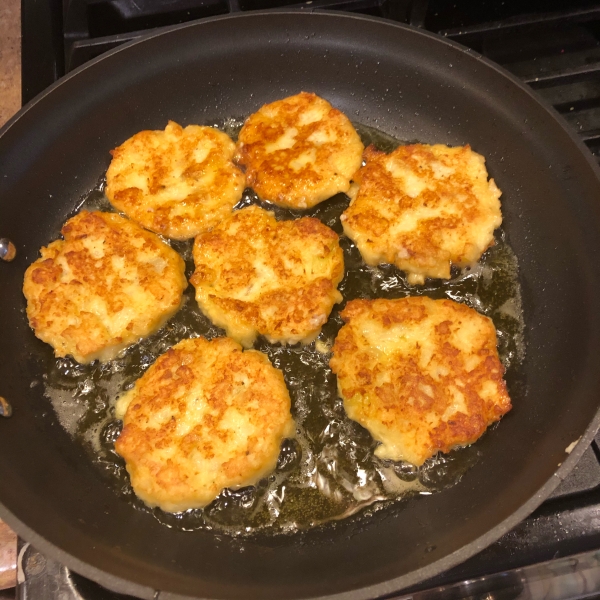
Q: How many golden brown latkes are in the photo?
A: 7